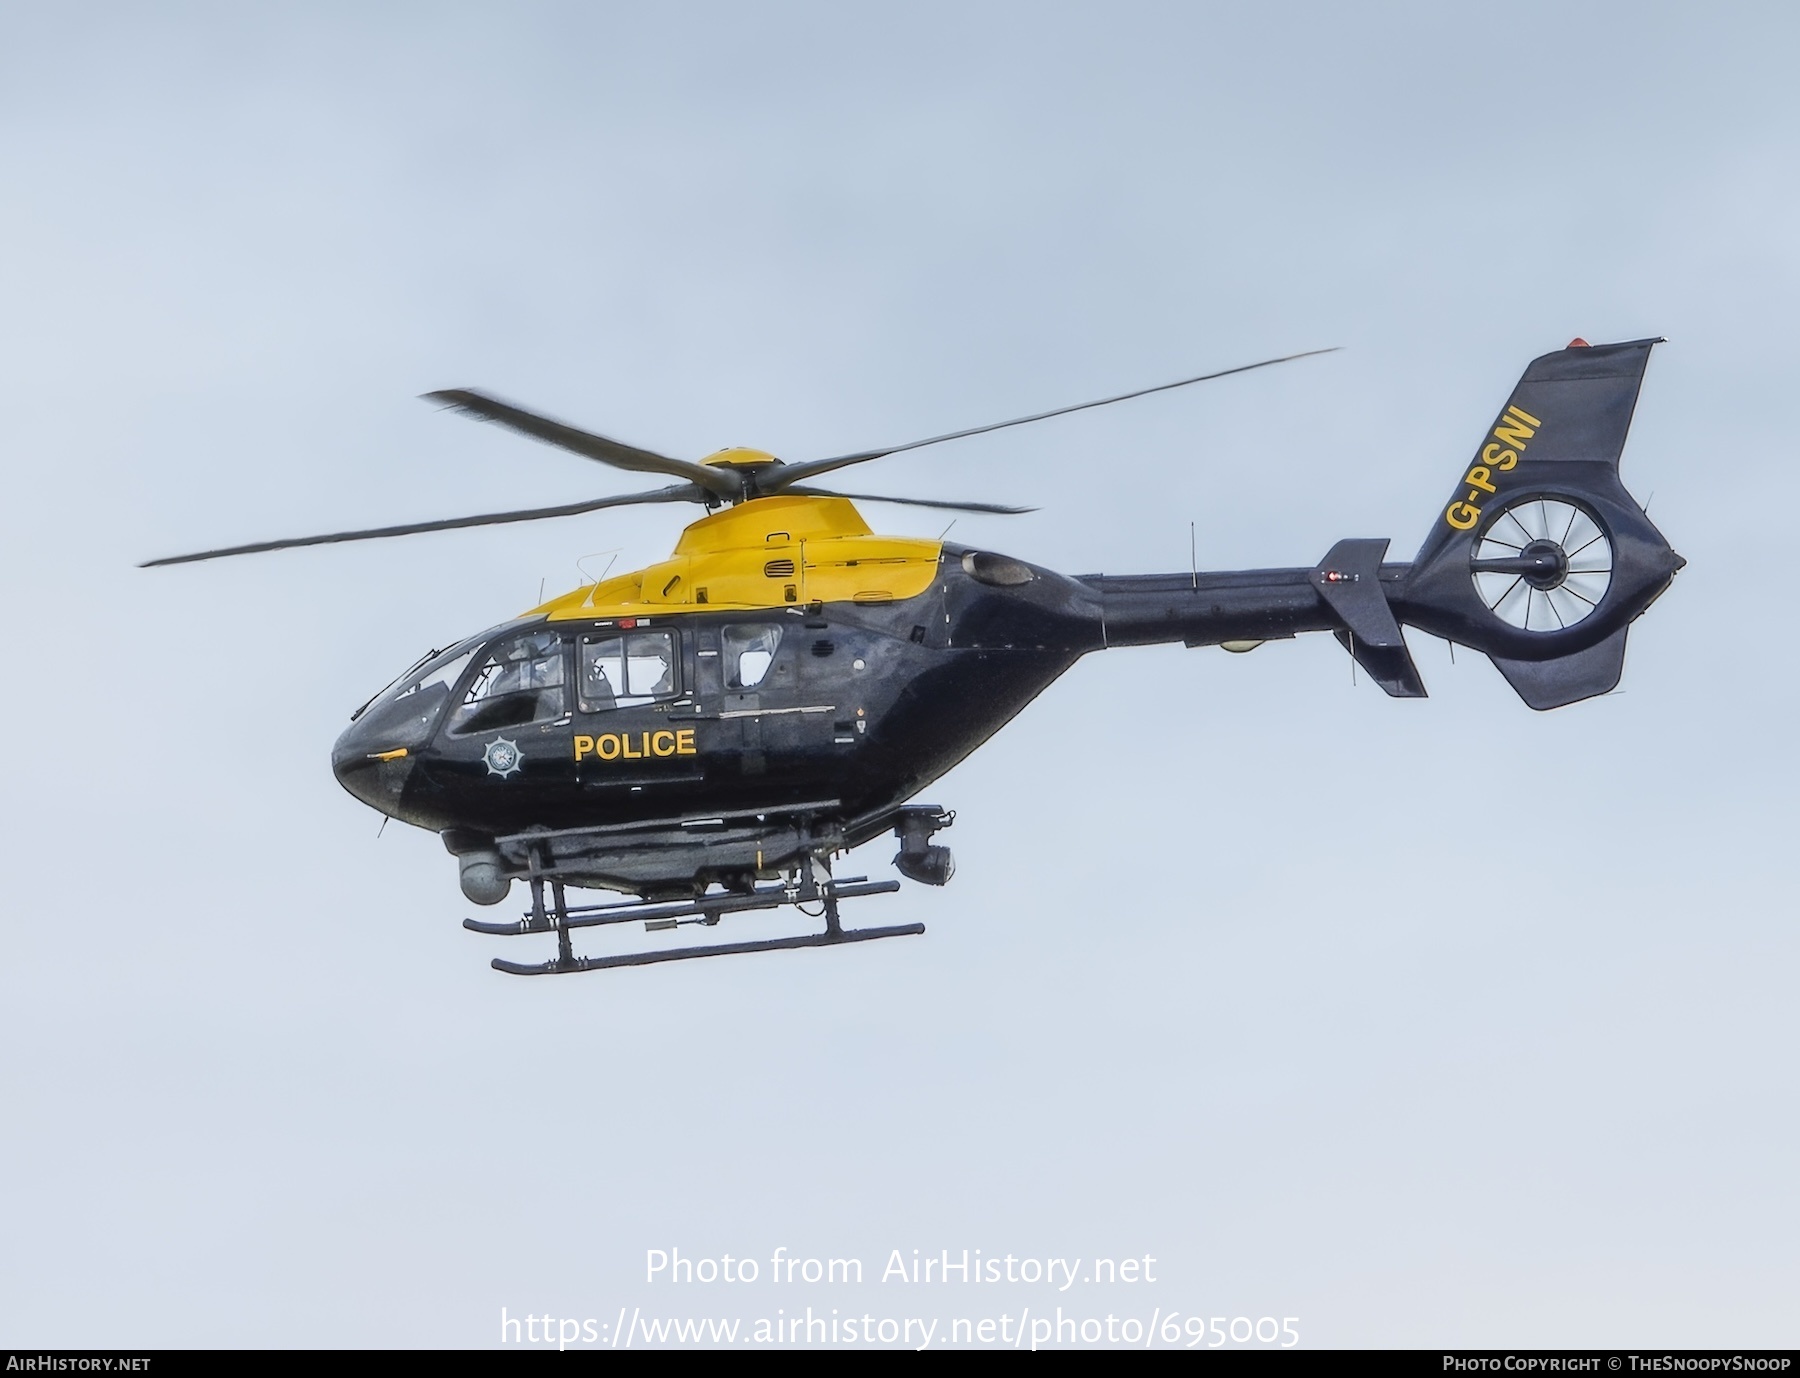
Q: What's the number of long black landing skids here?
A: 2